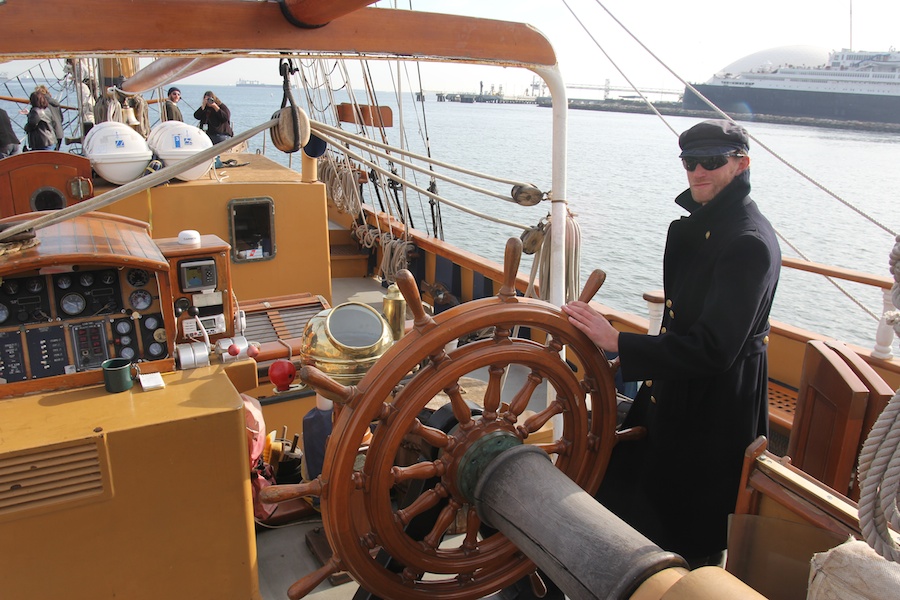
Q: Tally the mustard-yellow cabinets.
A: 2